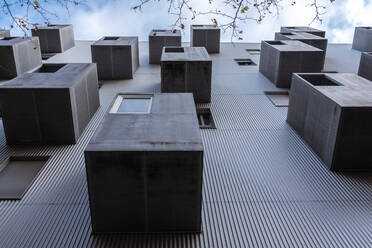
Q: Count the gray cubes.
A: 15